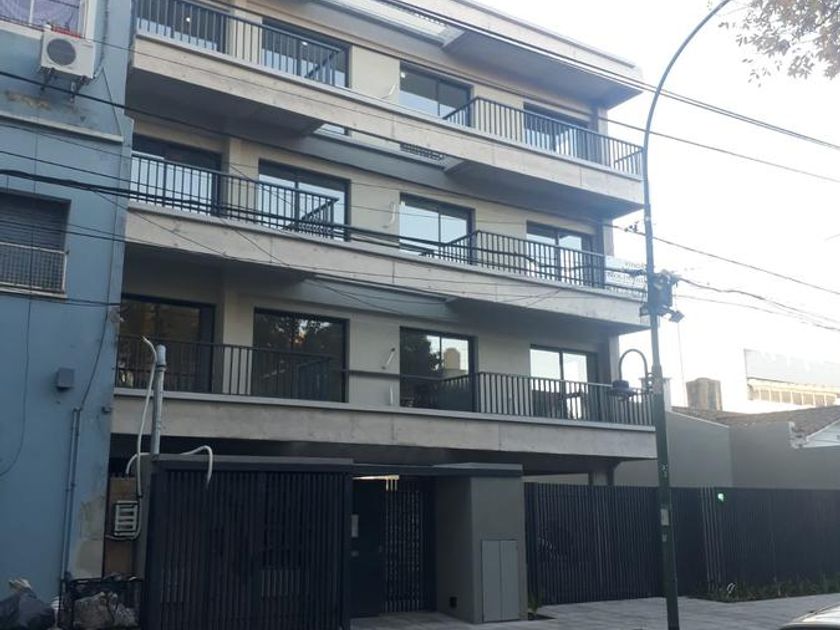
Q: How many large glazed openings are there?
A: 12